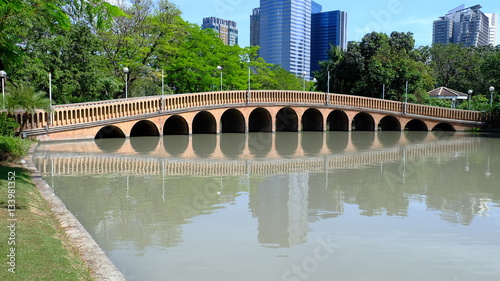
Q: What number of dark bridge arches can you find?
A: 13